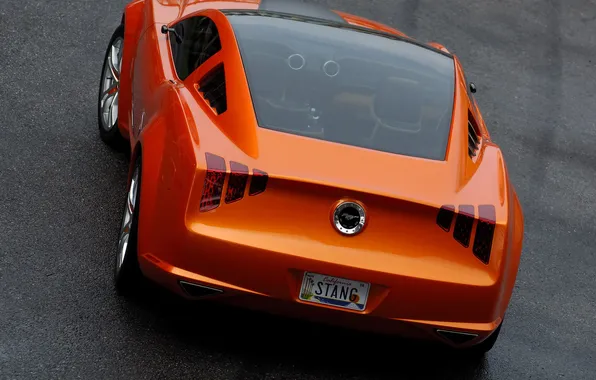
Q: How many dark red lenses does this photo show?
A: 6